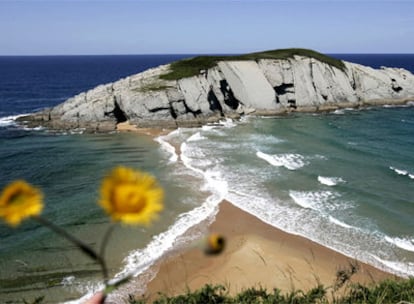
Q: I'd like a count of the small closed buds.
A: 1